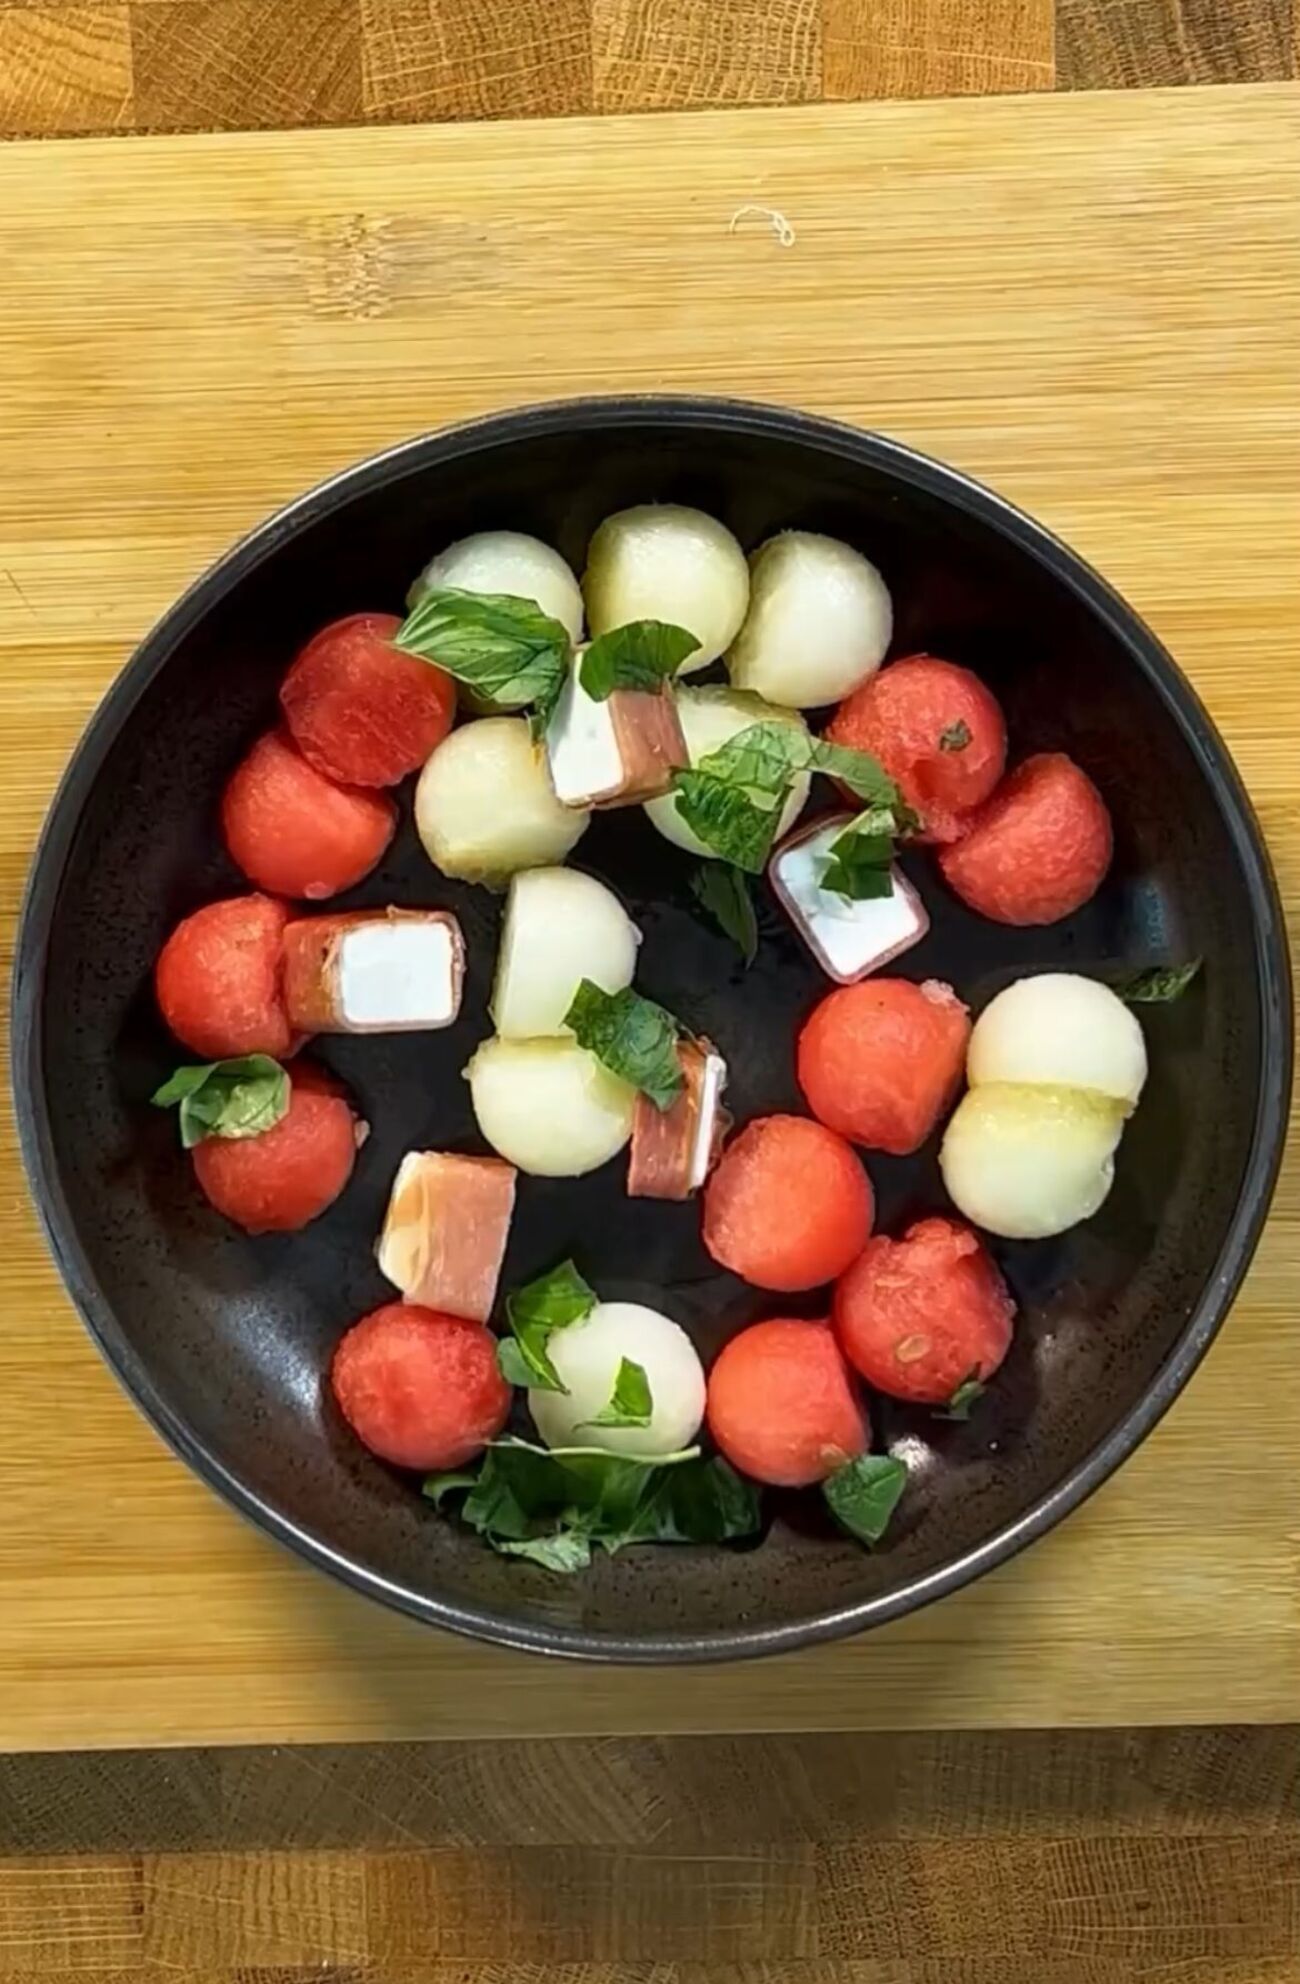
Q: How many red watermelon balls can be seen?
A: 11